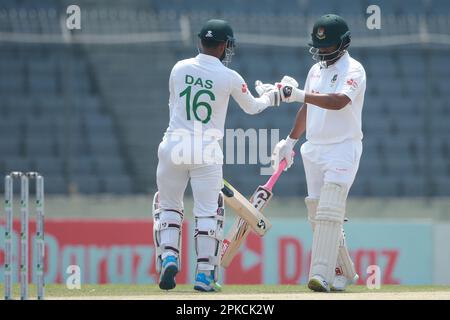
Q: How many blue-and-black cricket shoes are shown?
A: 2